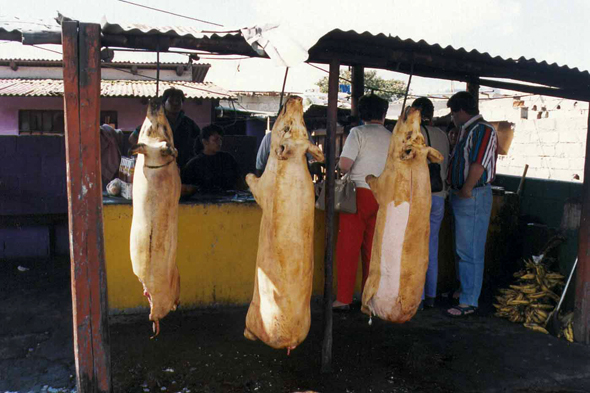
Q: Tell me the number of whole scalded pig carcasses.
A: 3